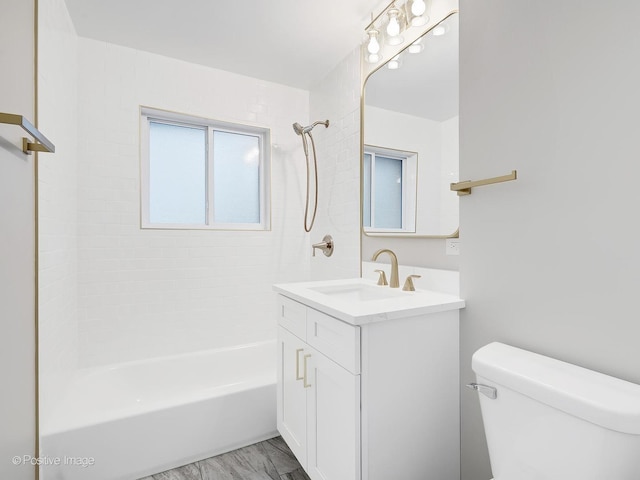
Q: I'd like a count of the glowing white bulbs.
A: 3